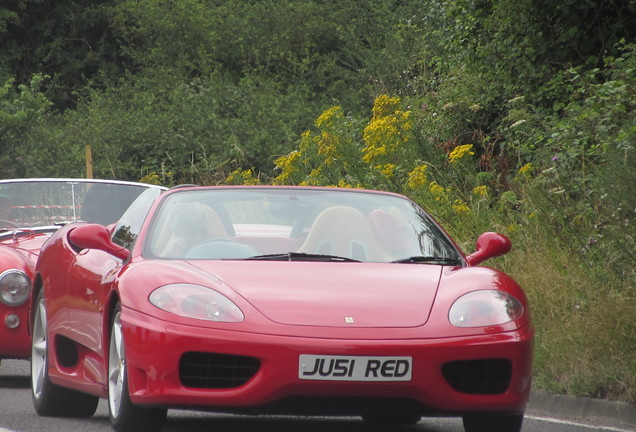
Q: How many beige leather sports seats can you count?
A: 2